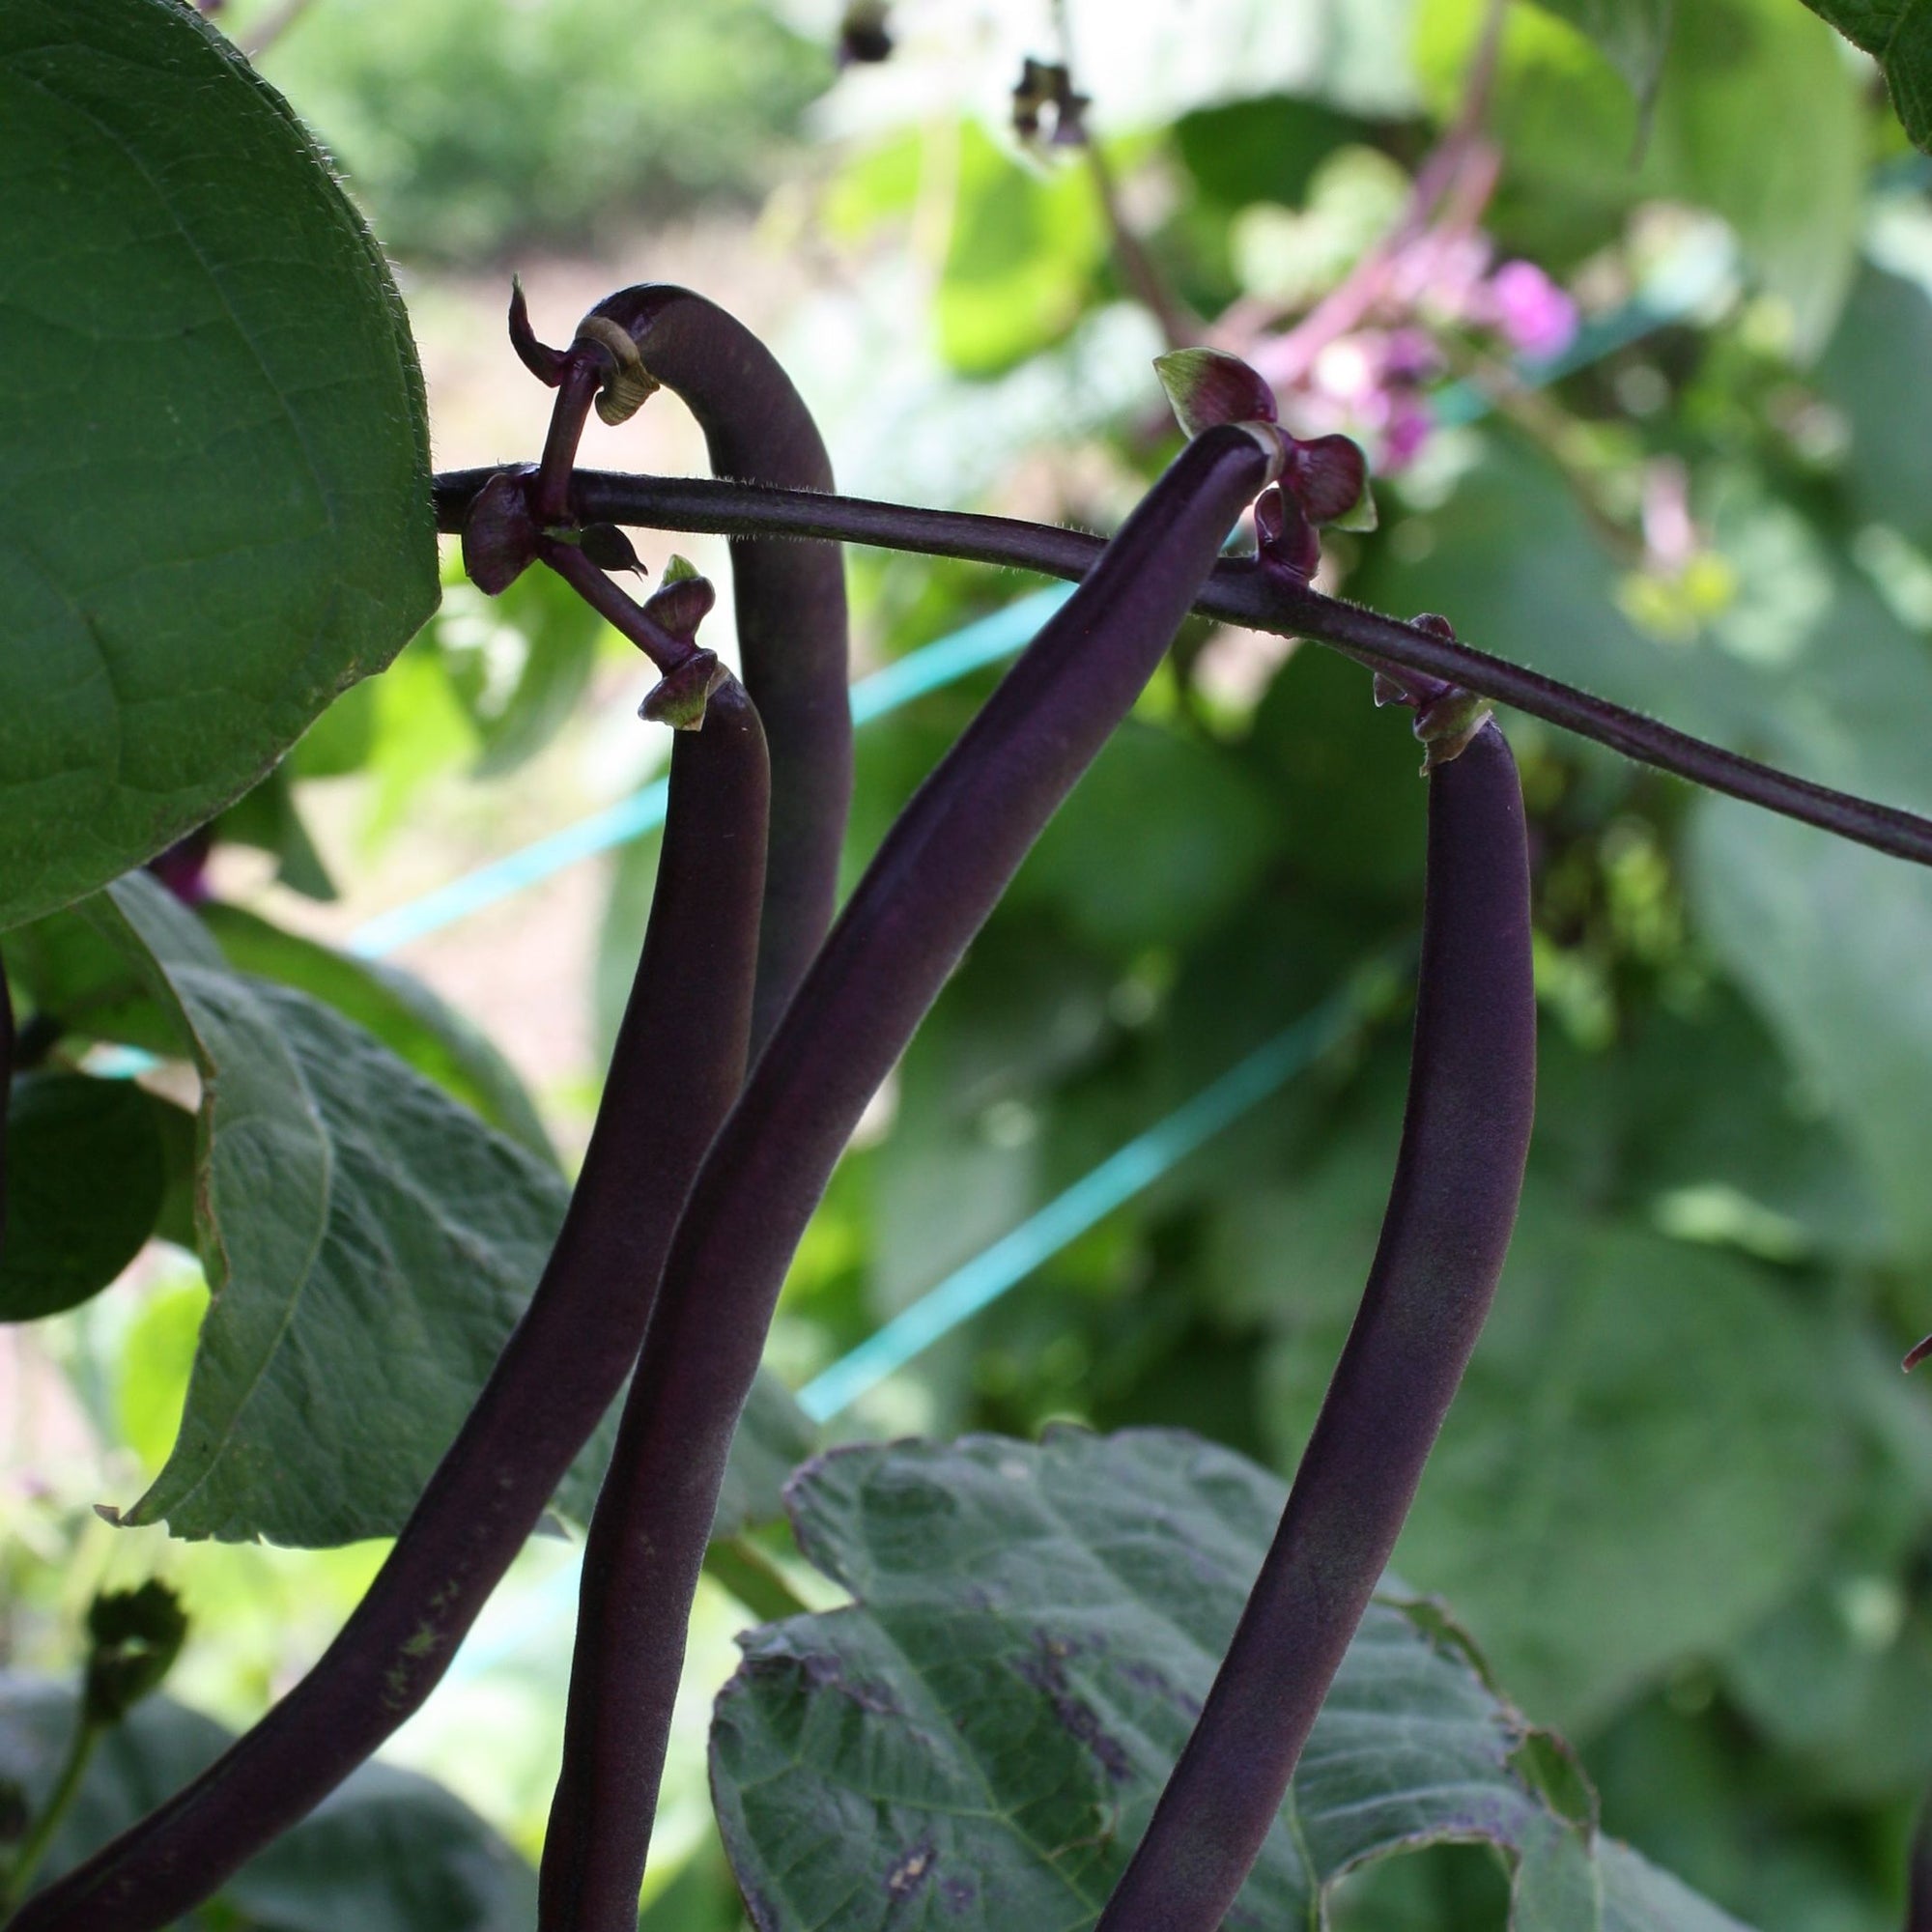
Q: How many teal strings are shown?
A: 2